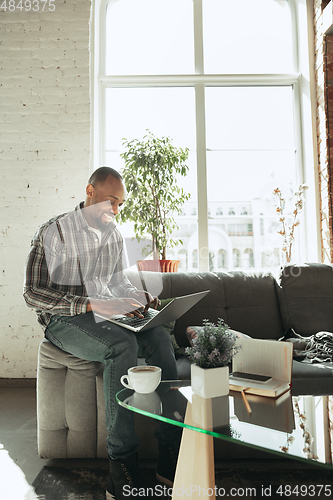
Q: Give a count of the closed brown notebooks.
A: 0